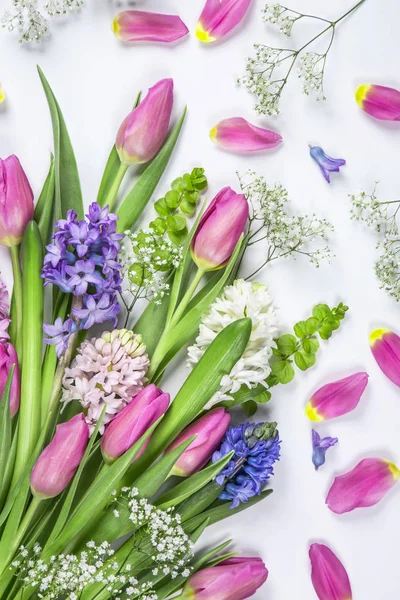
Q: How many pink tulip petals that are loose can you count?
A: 8